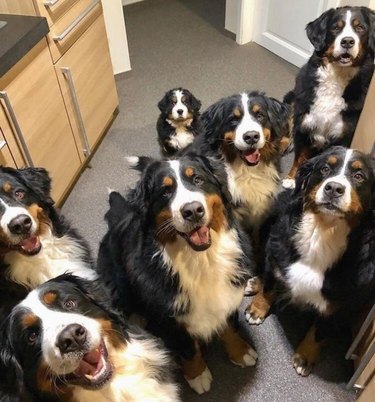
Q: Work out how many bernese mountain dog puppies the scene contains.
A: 1